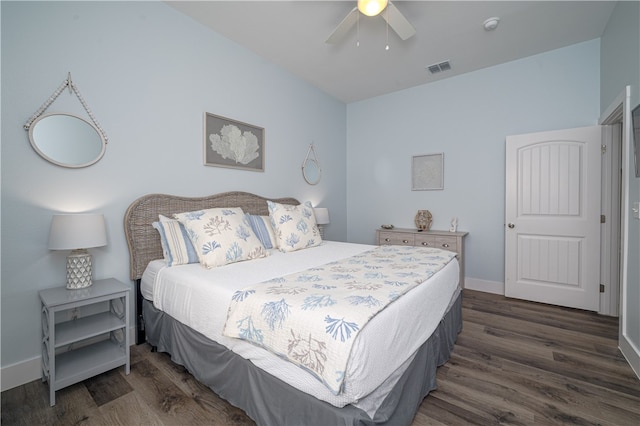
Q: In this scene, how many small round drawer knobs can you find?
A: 4